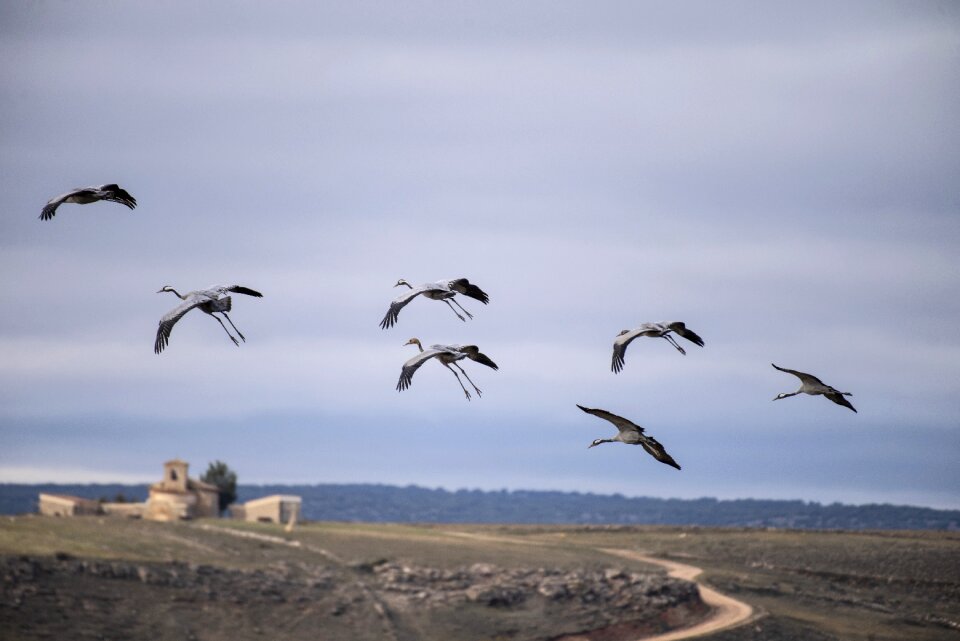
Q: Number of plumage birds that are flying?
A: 7